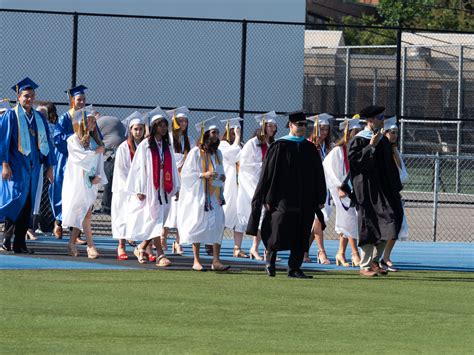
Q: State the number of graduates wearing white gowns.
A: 10